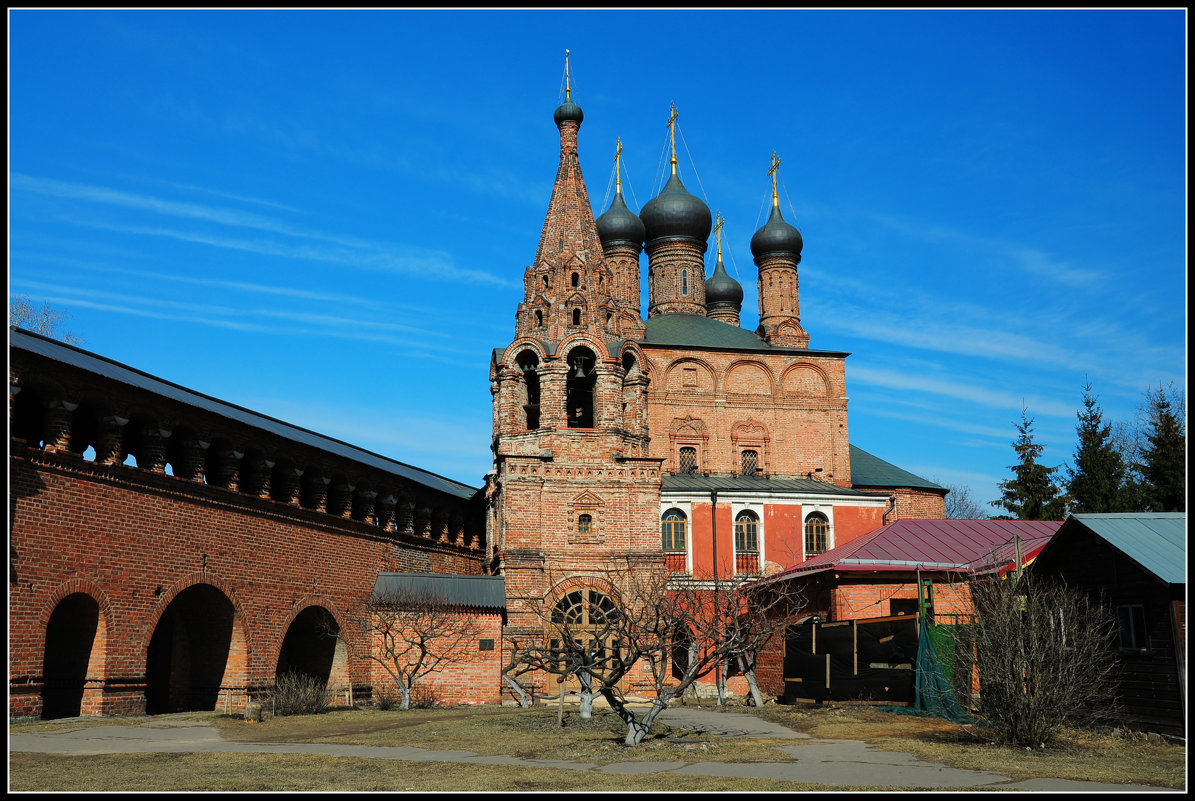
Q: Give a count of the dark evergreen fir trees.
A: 3